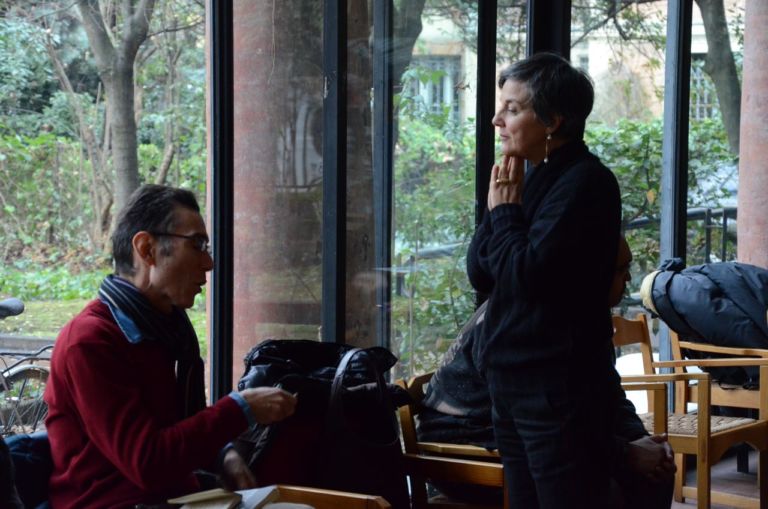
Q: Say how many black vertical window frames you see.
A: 6